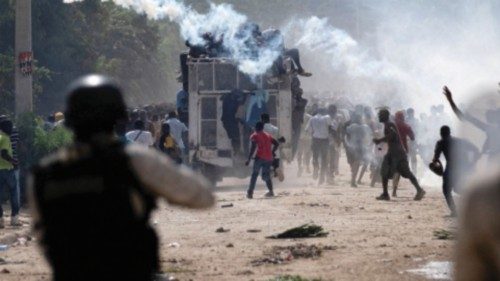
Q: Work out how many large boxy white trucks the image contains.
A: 1